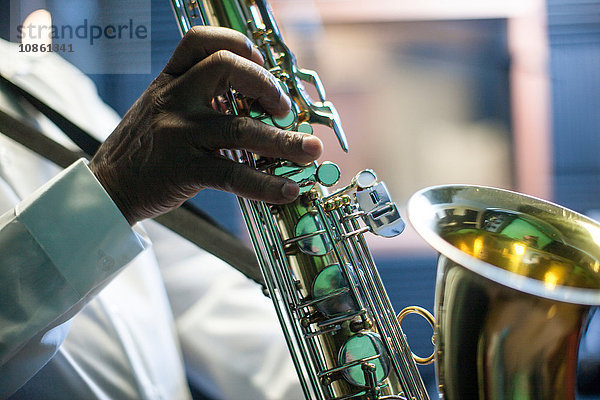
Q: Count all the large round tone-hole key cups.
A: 3